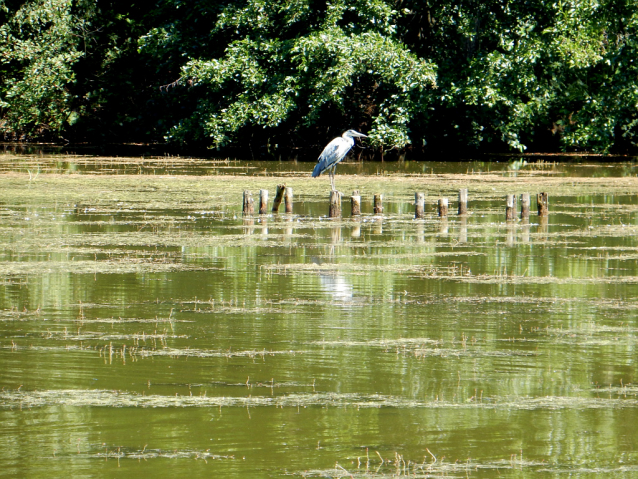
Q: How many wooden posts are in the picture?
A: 13